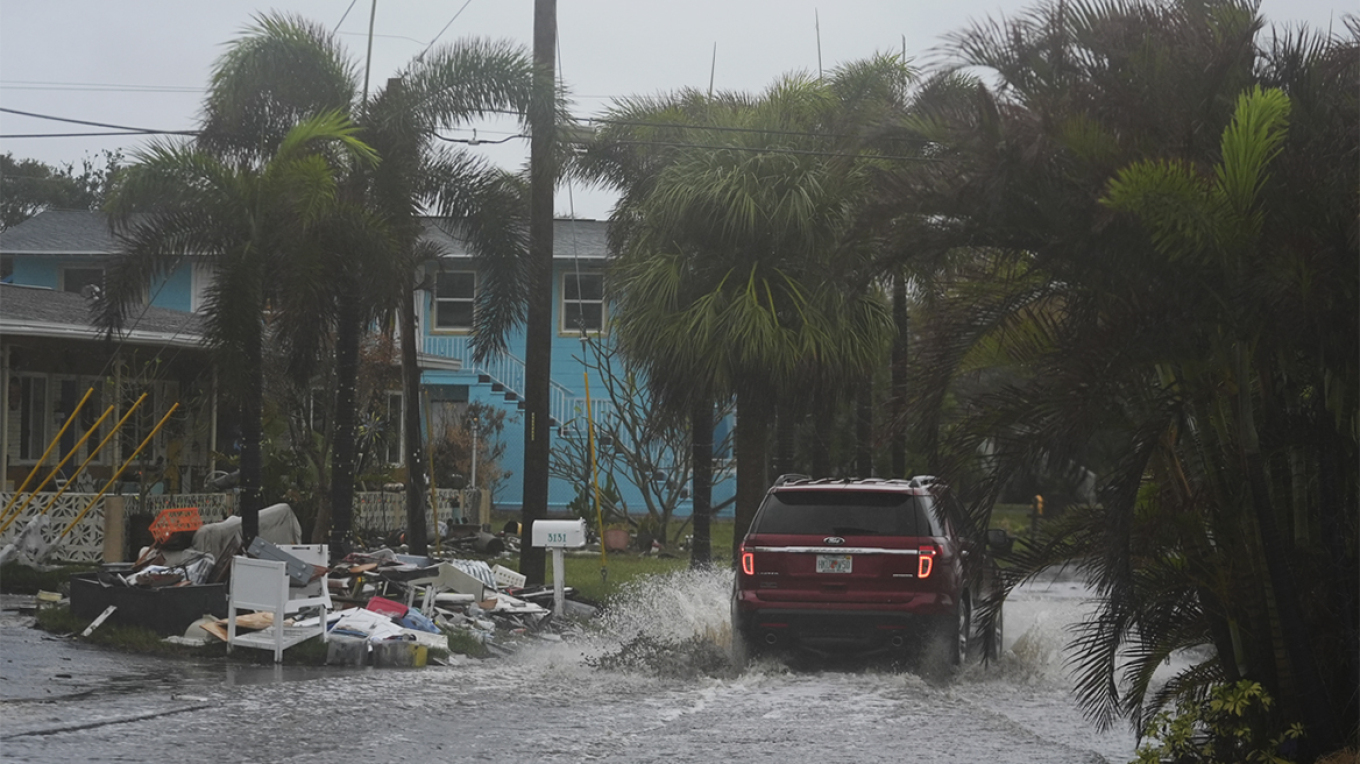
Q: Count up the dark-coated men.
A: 0